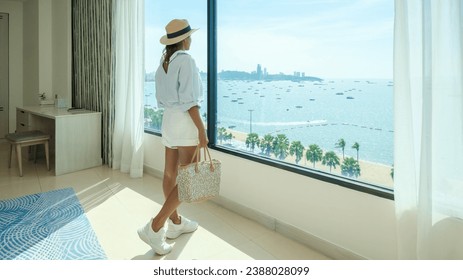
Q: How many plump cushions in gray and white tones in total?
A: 0